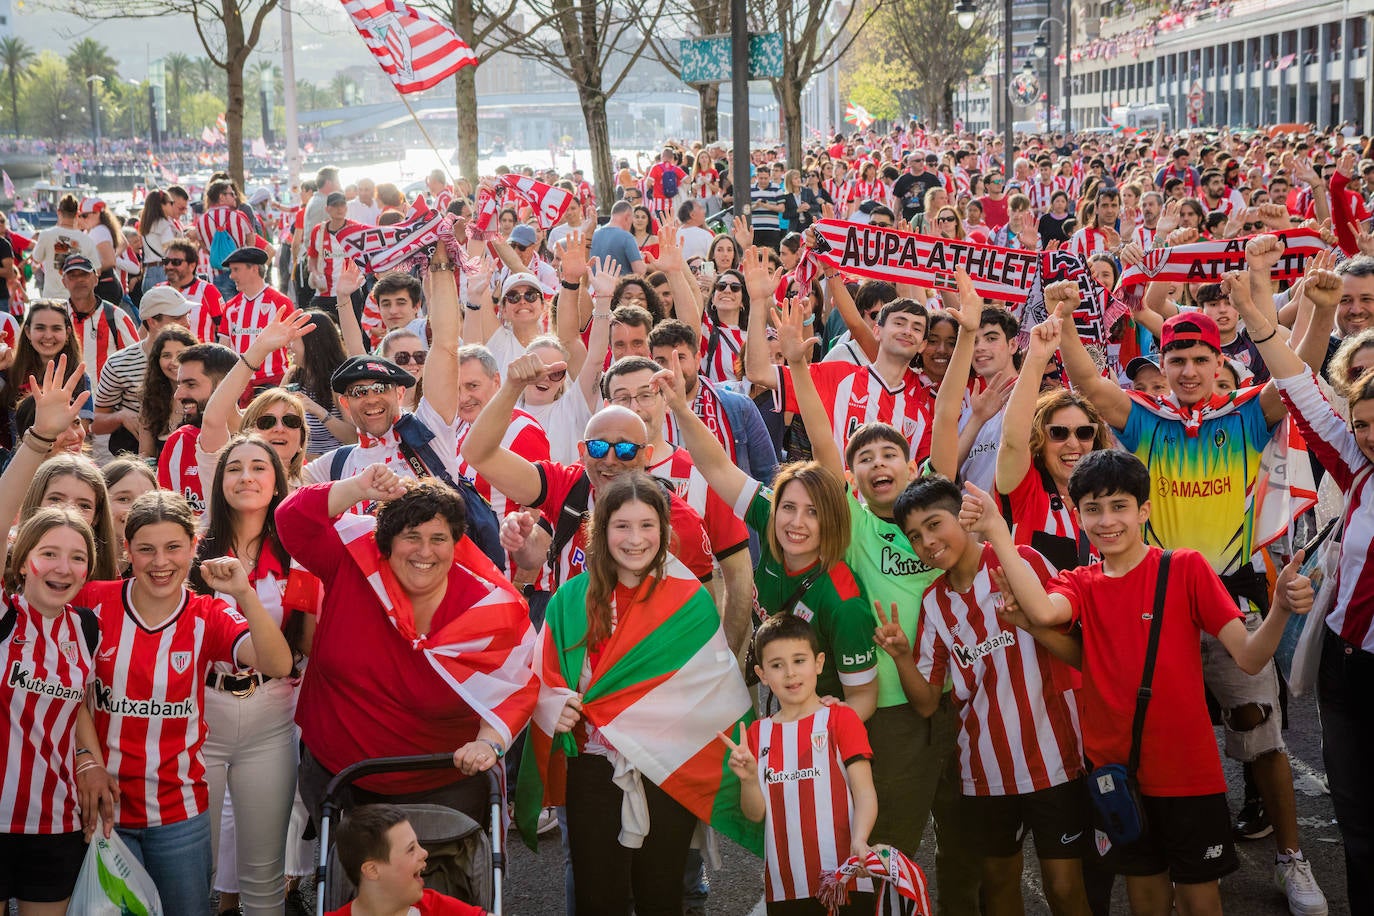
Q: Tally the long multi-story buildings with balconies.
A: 1